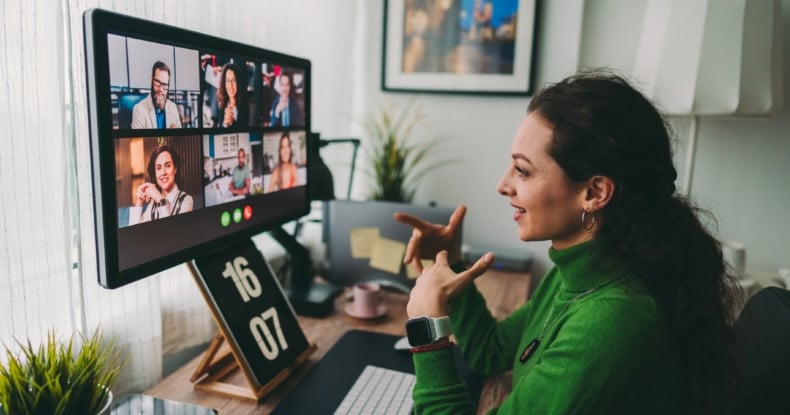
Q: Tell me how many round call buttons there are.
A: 3